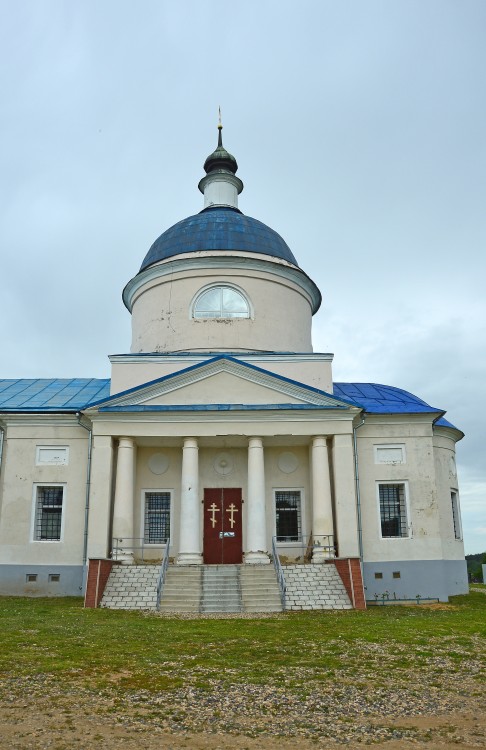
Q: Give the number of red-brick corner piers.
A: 2